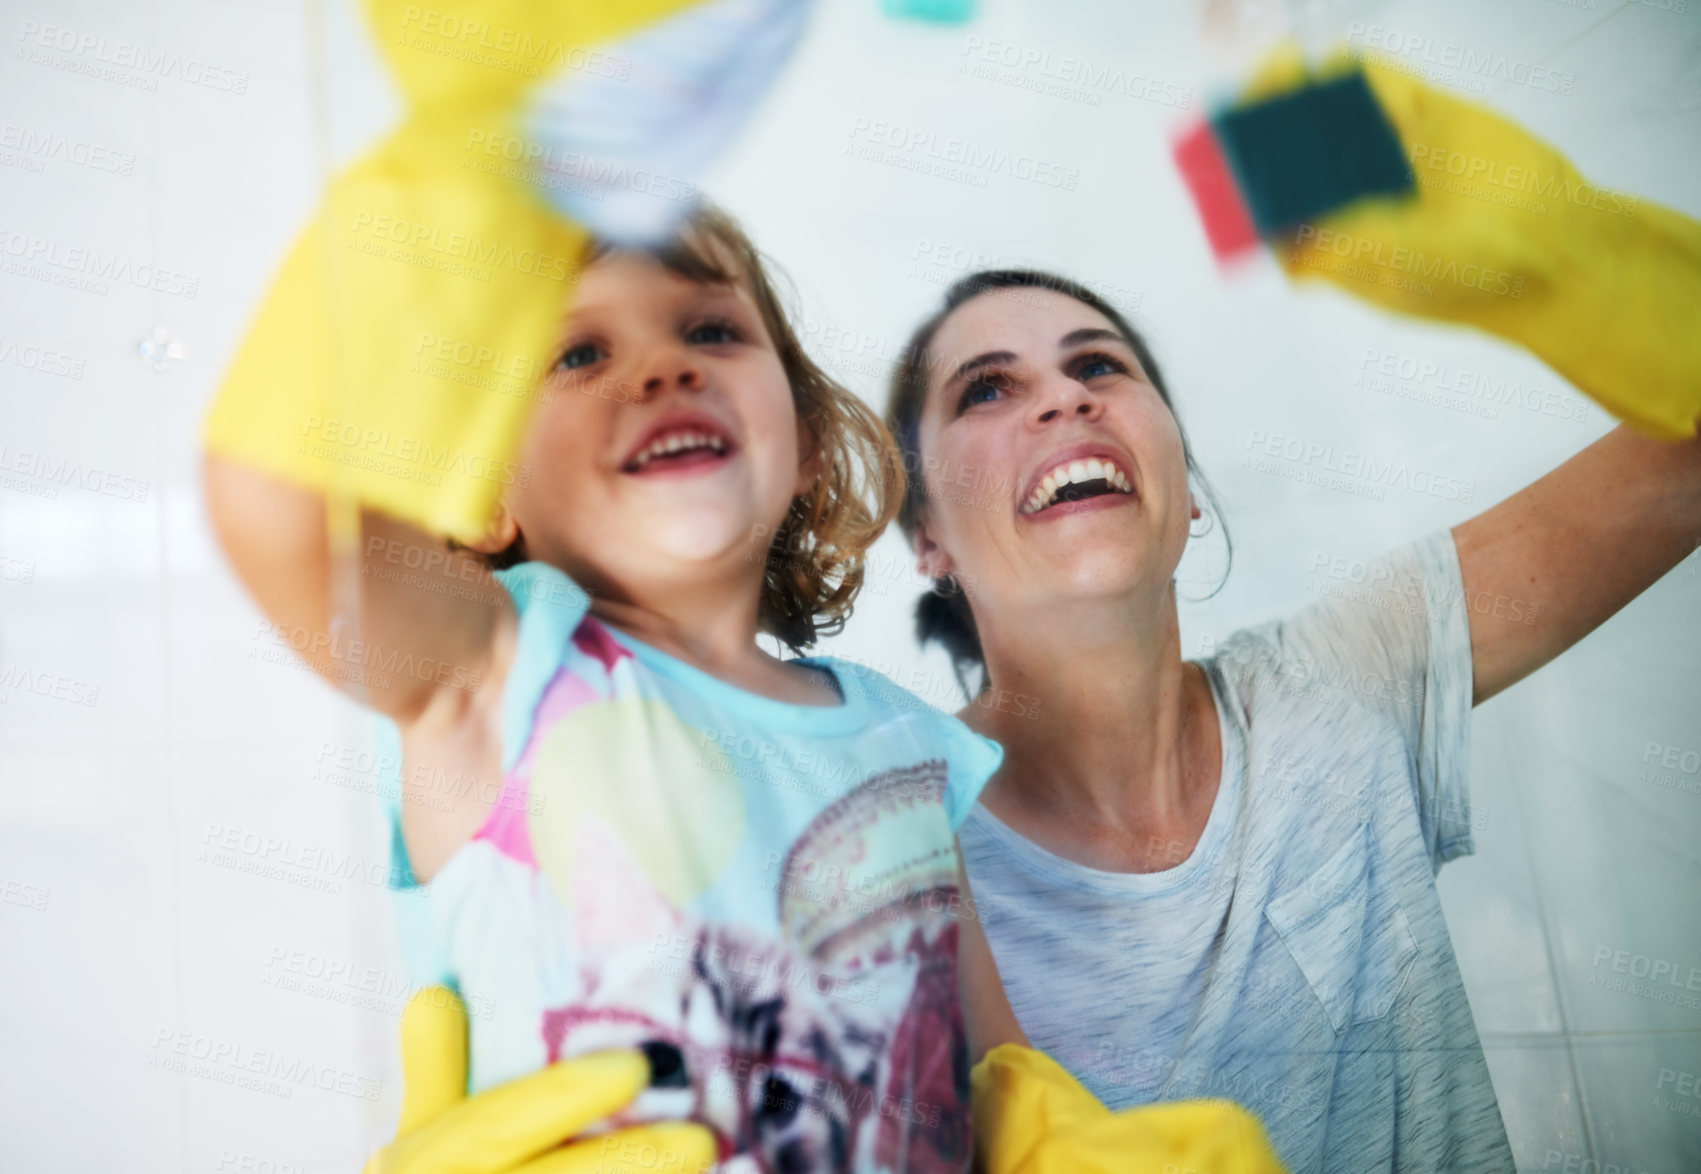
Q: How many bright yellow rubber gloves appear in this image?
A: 4